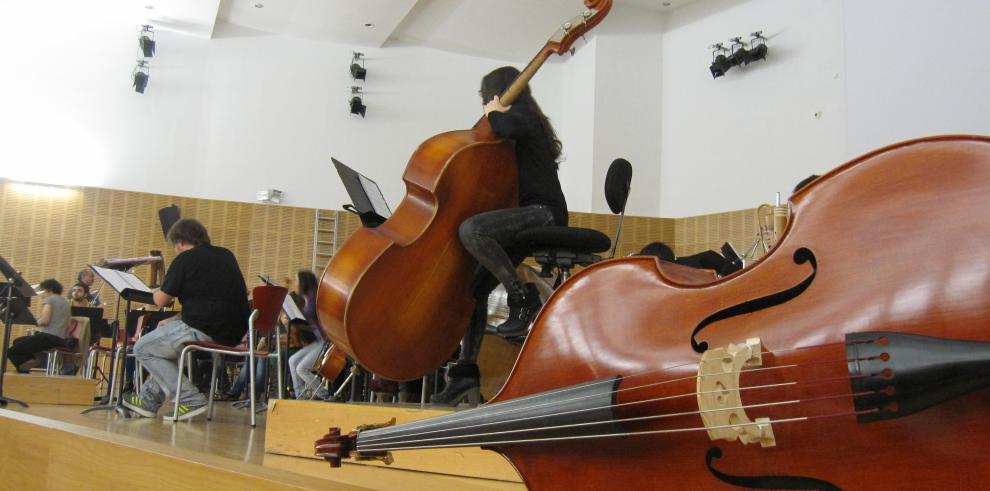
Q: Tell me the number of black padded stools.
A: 1